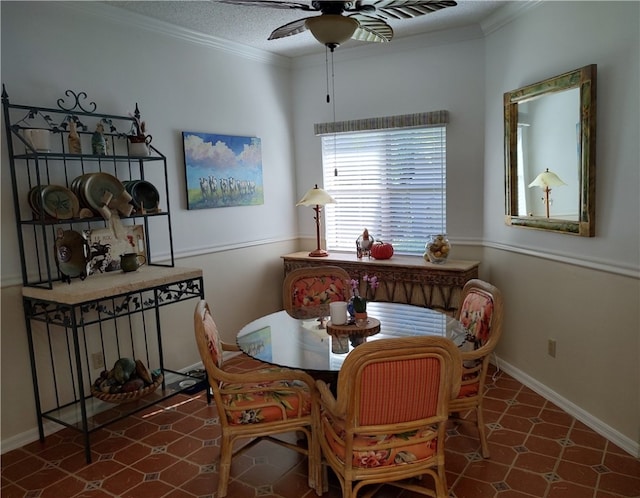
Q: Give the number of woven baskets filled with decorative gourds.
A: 1